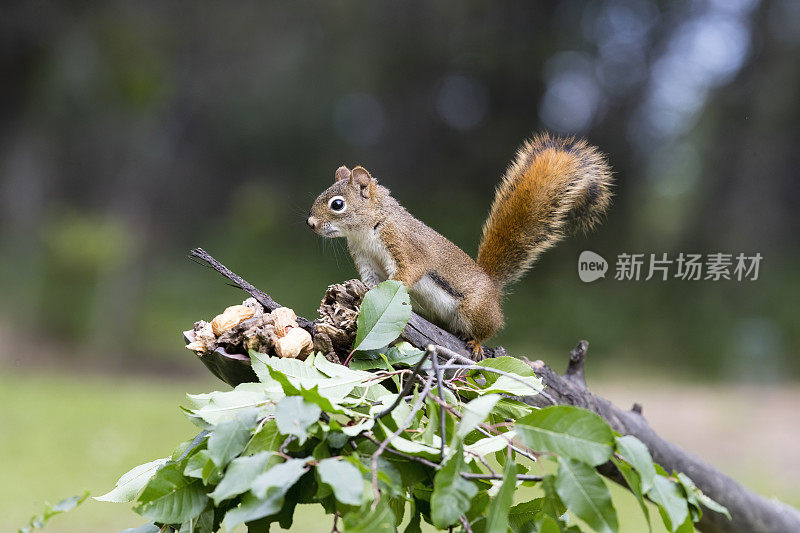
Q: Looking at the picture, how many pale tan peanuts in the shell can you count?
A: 3